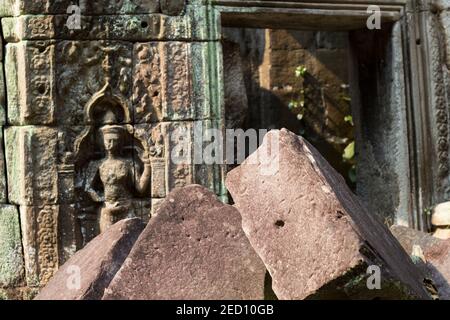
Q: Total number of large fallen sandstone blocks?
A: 3